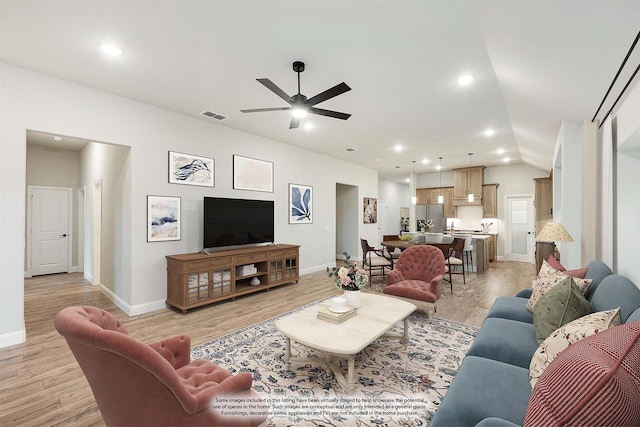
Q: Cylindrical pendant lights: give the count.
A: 3